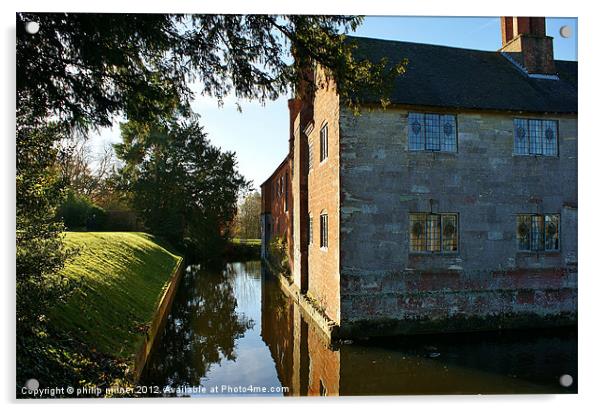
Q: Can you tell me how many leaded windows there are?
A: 4